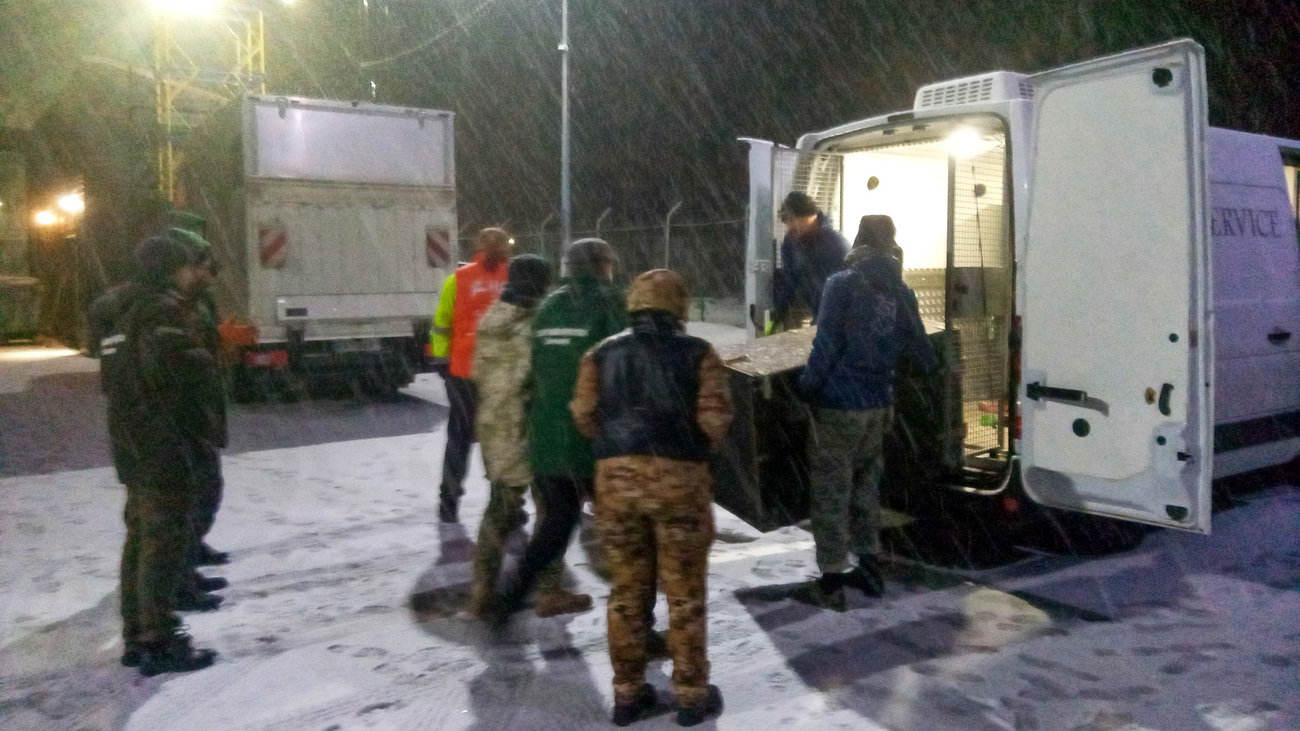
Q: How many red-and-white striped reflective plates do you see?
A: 2